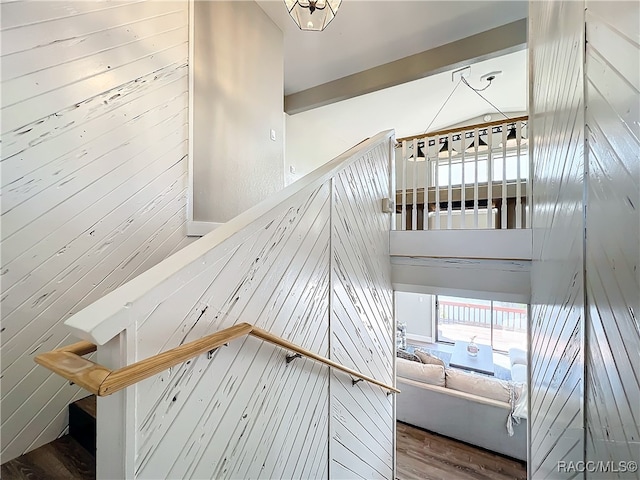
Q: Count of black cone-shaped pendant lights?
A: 4